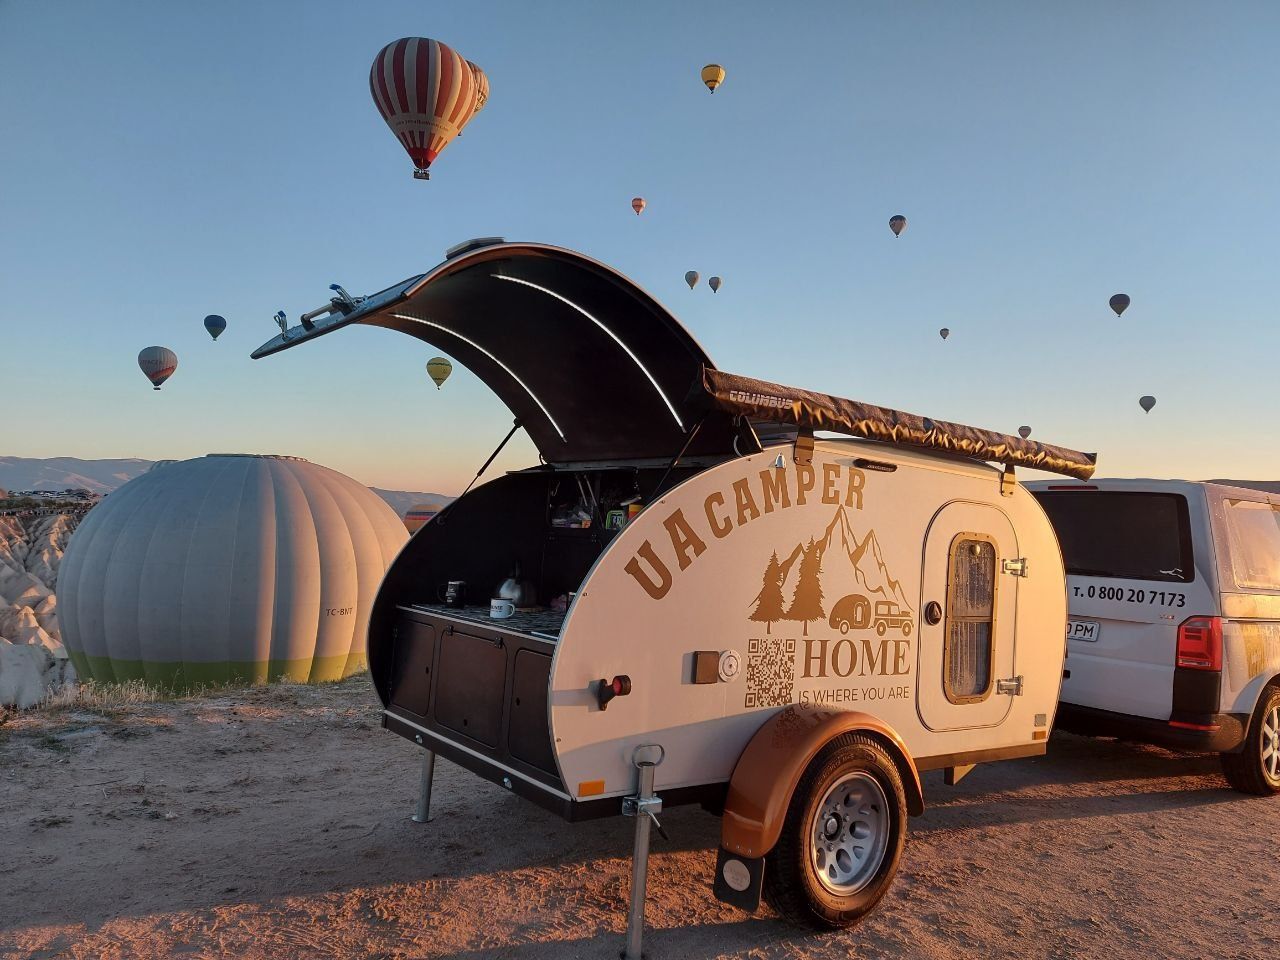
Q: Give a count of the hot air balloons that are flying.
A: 14